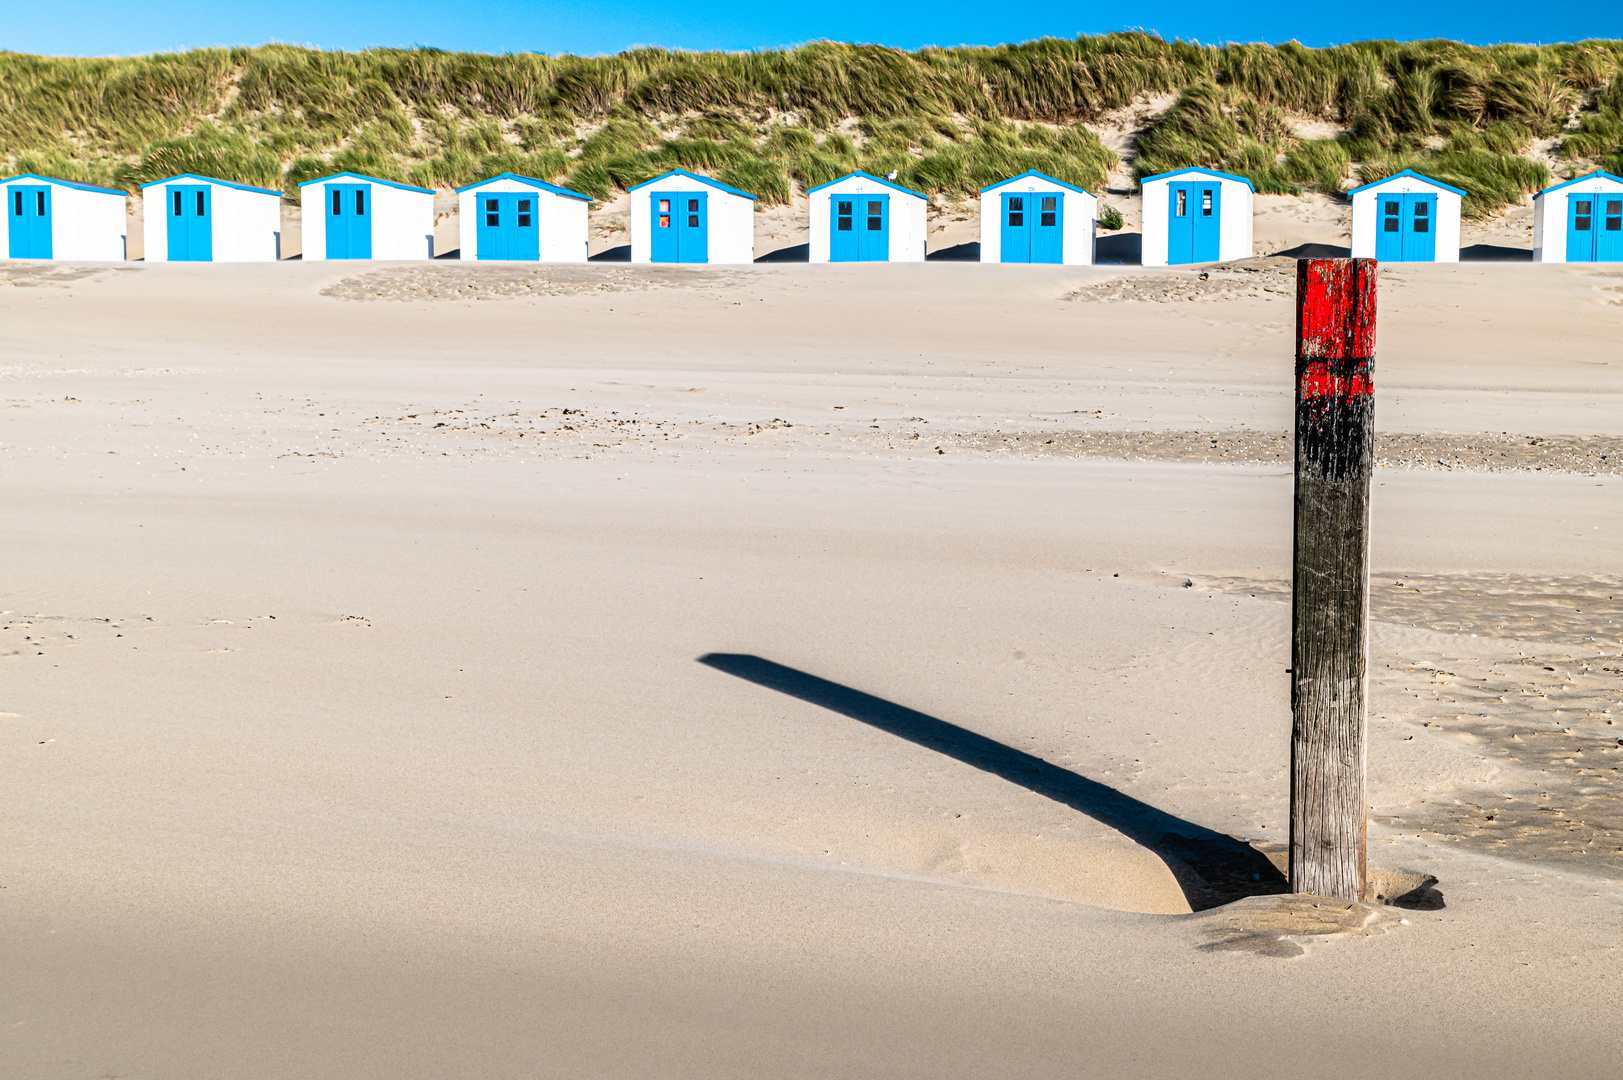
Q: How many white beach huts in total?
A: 10